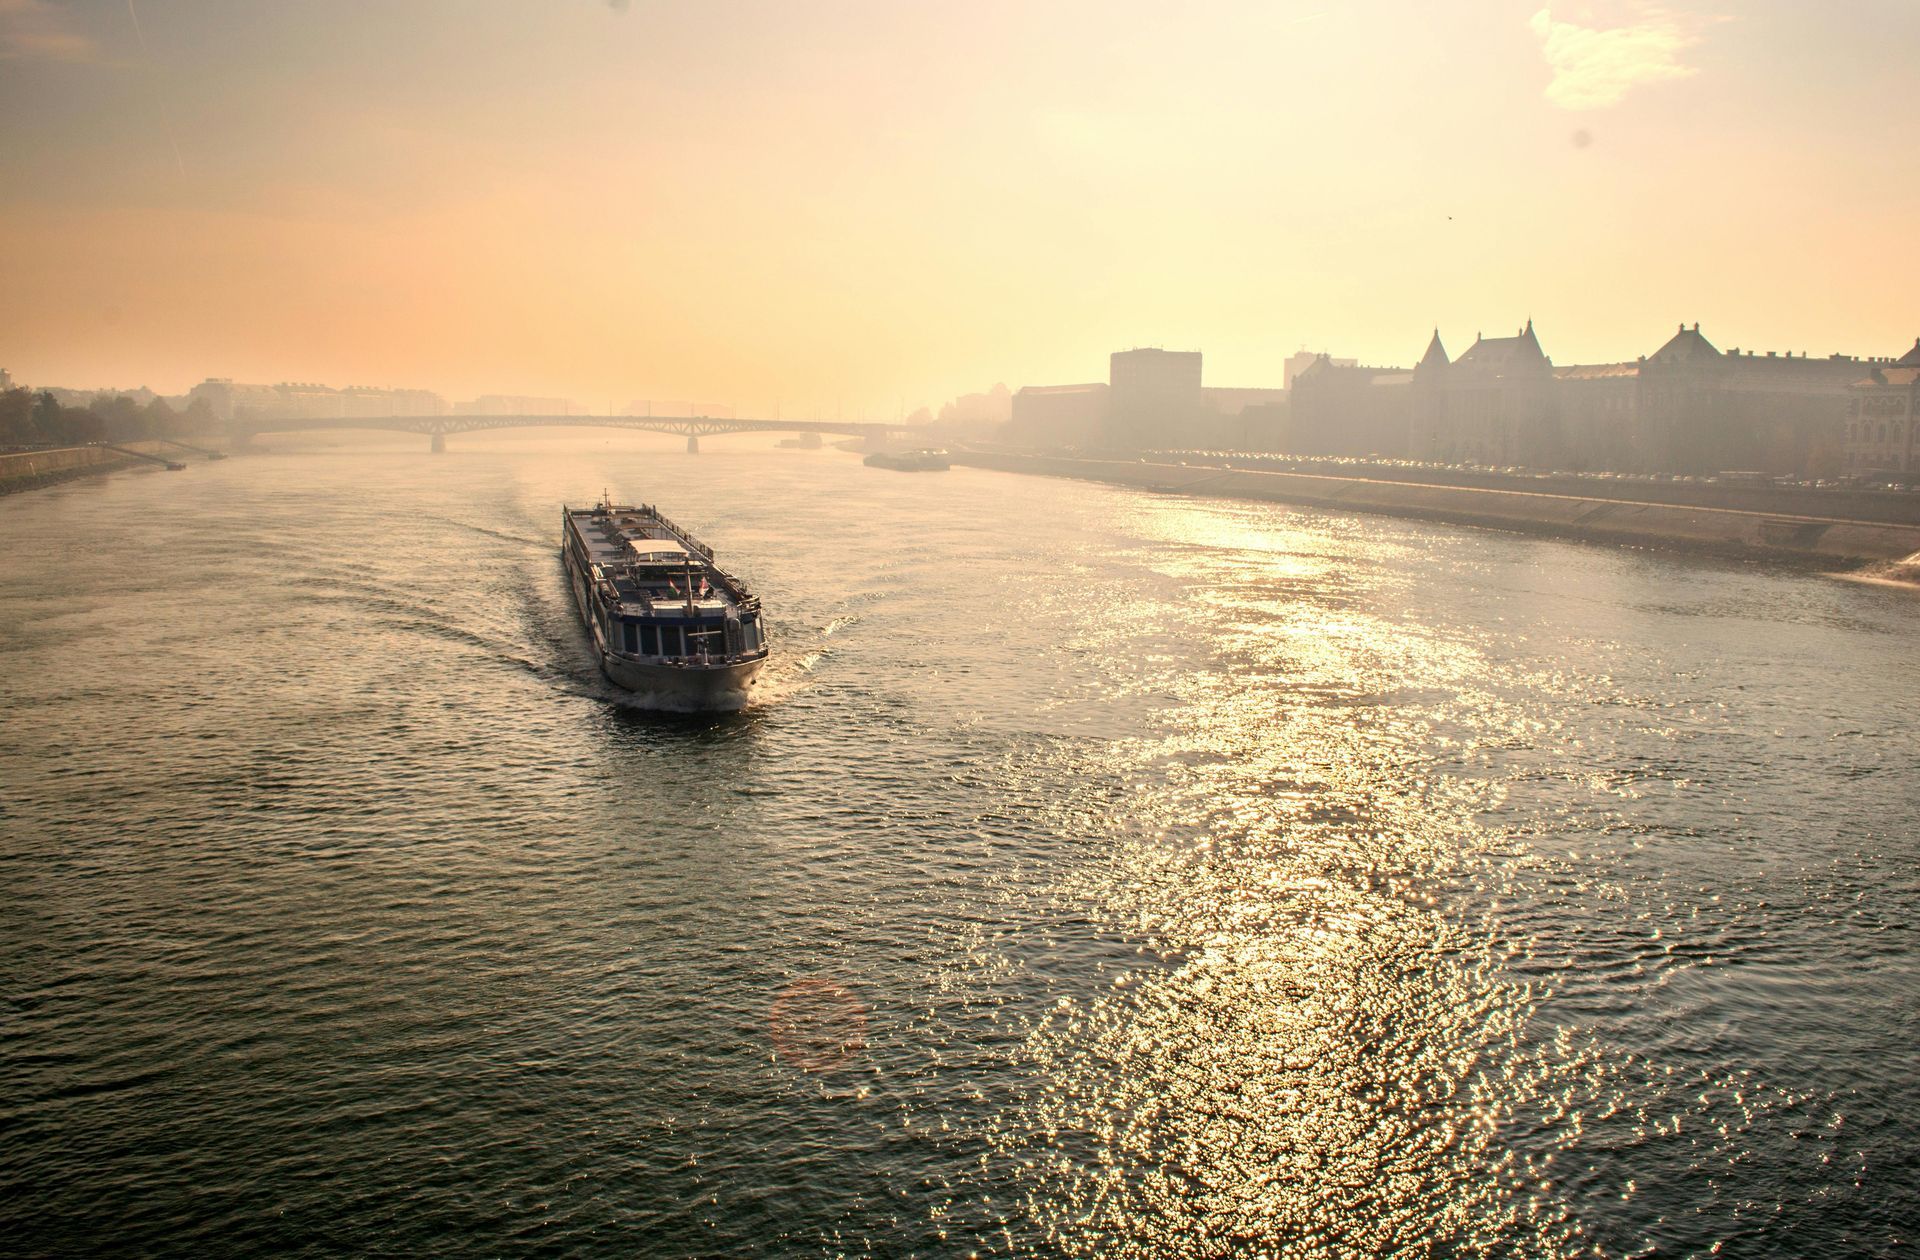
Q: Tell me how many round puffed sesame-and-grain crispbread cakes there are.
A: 0